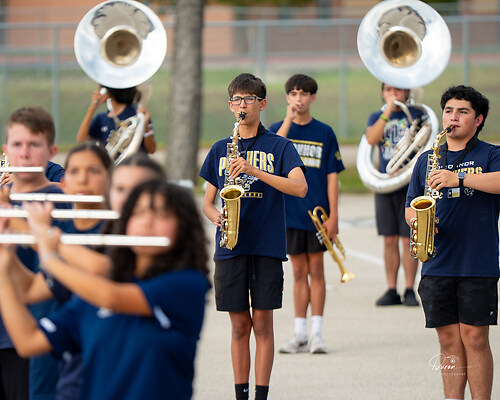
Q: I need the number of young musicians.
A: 9